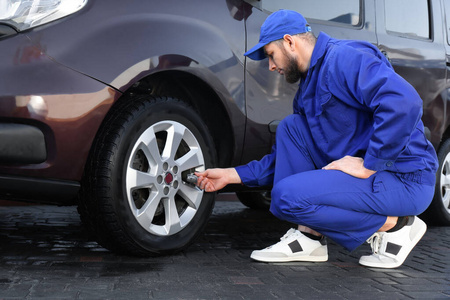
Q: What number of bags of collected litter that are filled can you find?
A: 0